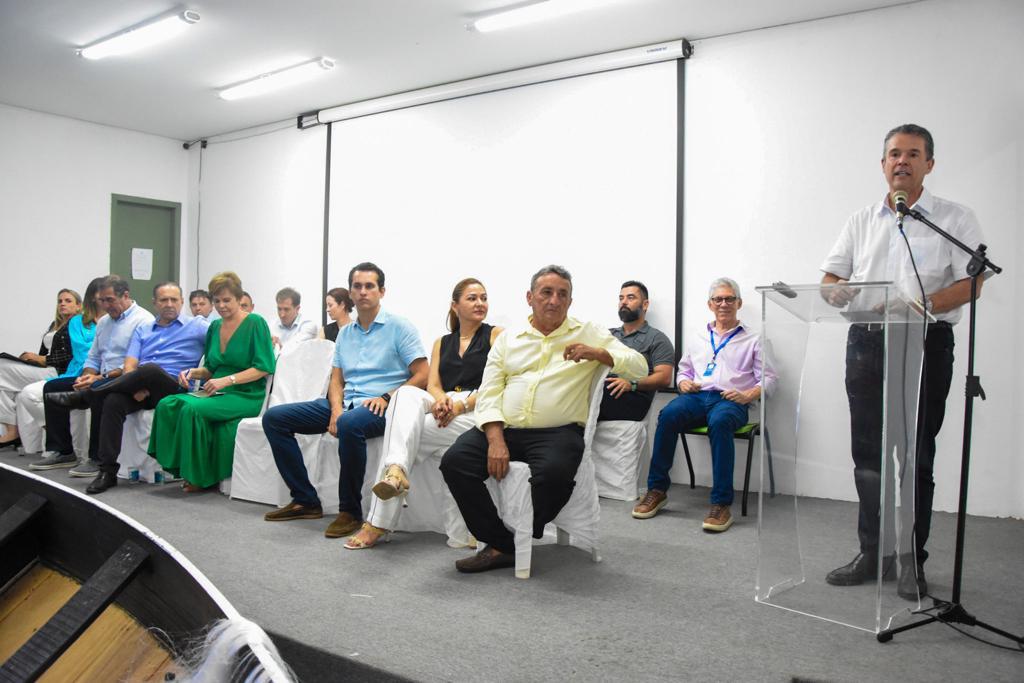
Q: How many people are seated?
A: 14